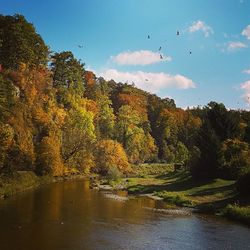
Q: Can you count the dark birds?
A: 7